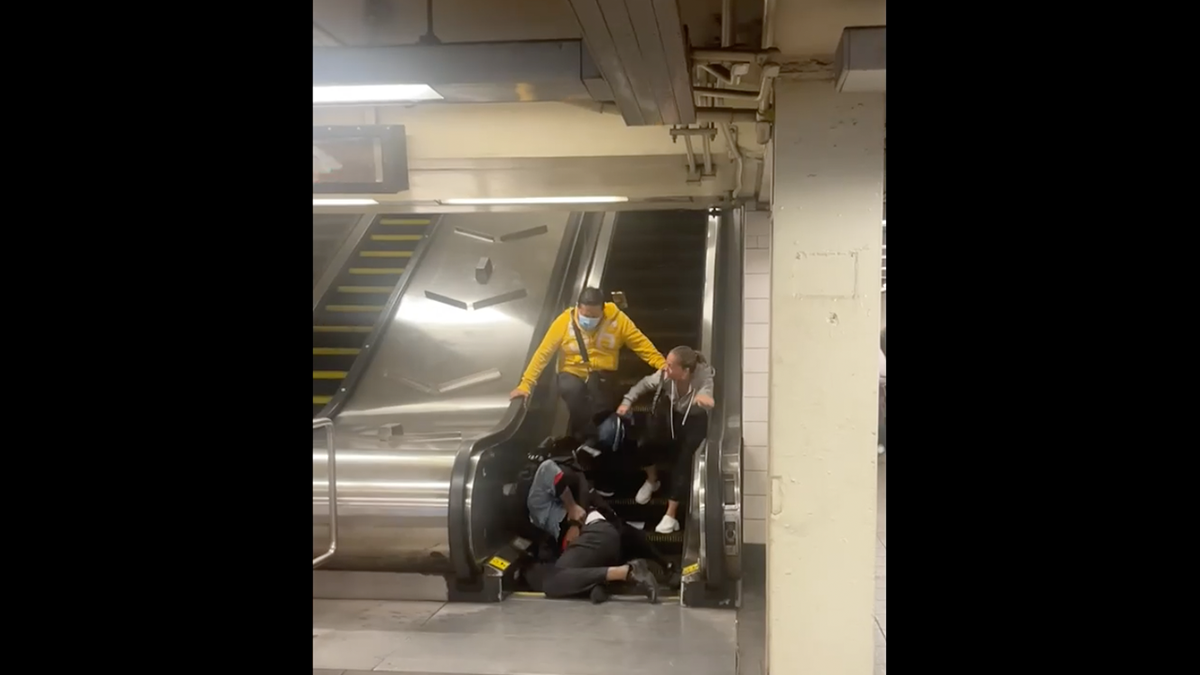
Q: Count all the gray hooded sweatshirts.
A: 1